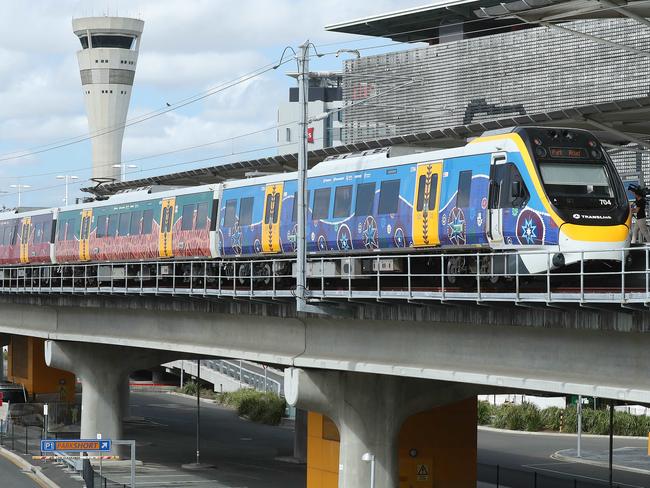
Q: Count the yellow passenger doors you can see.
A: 5